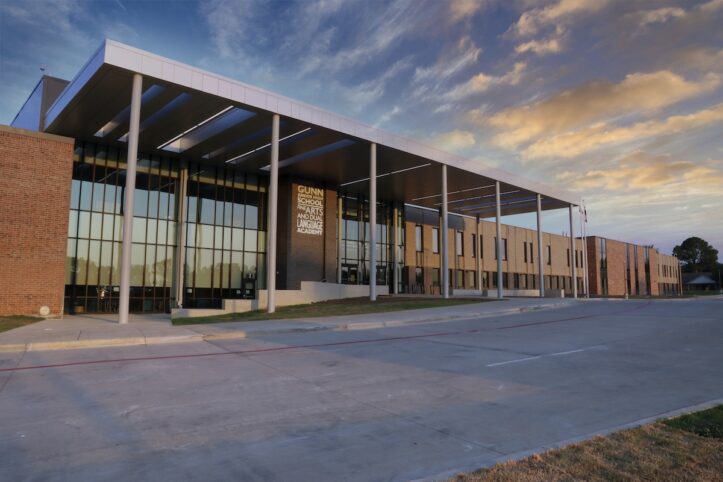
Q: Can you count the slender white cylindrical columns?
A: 7